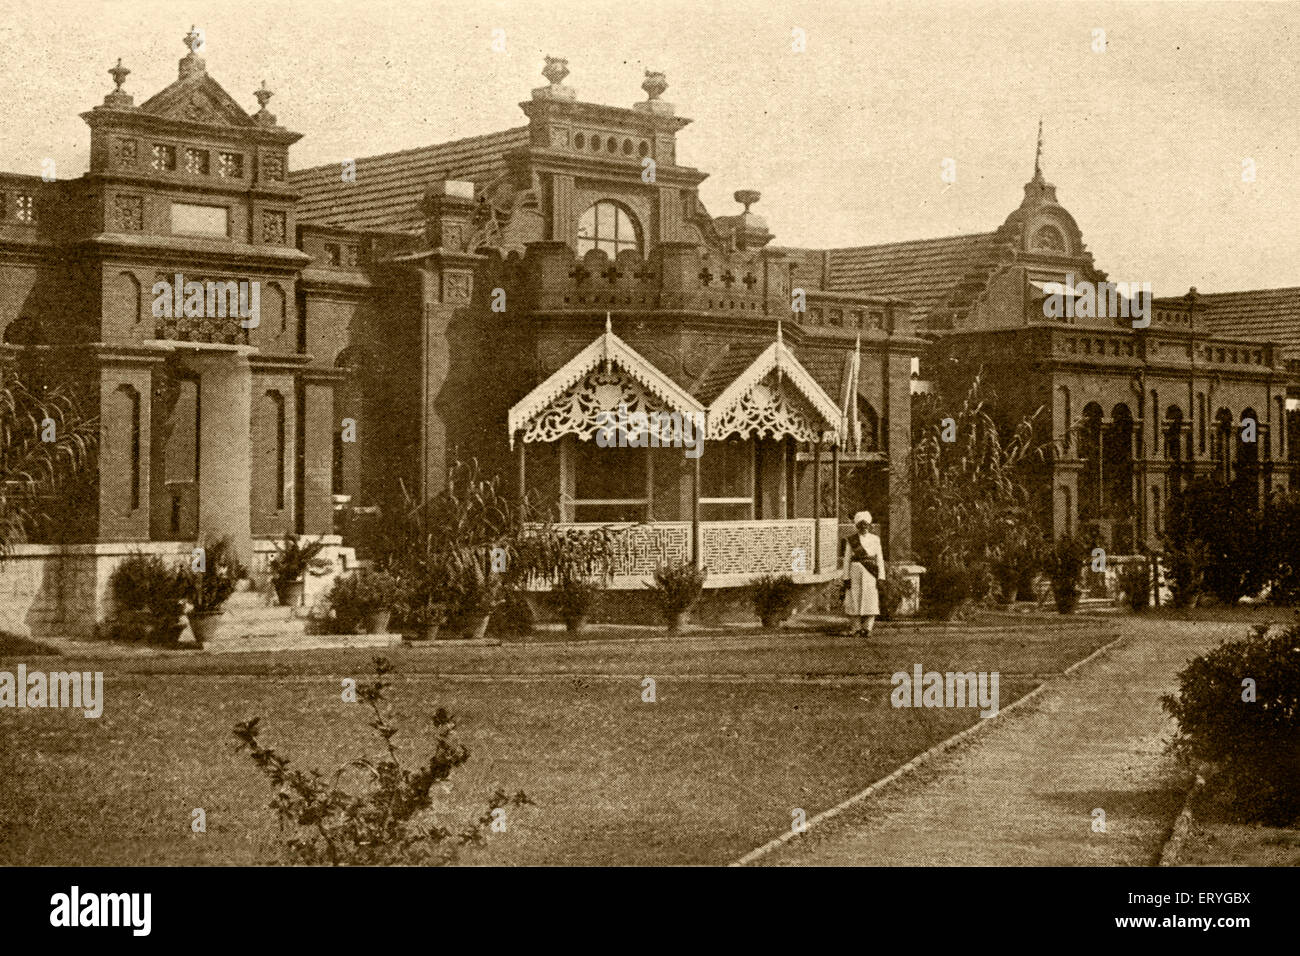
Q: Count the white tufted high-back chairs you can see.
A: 0